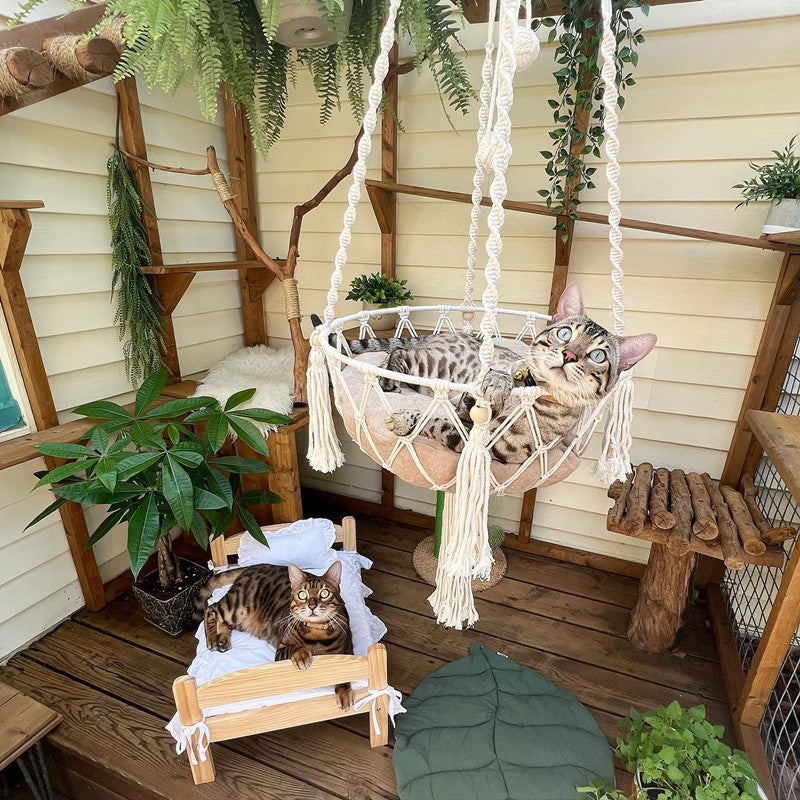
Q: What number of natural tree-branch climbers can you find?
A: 1